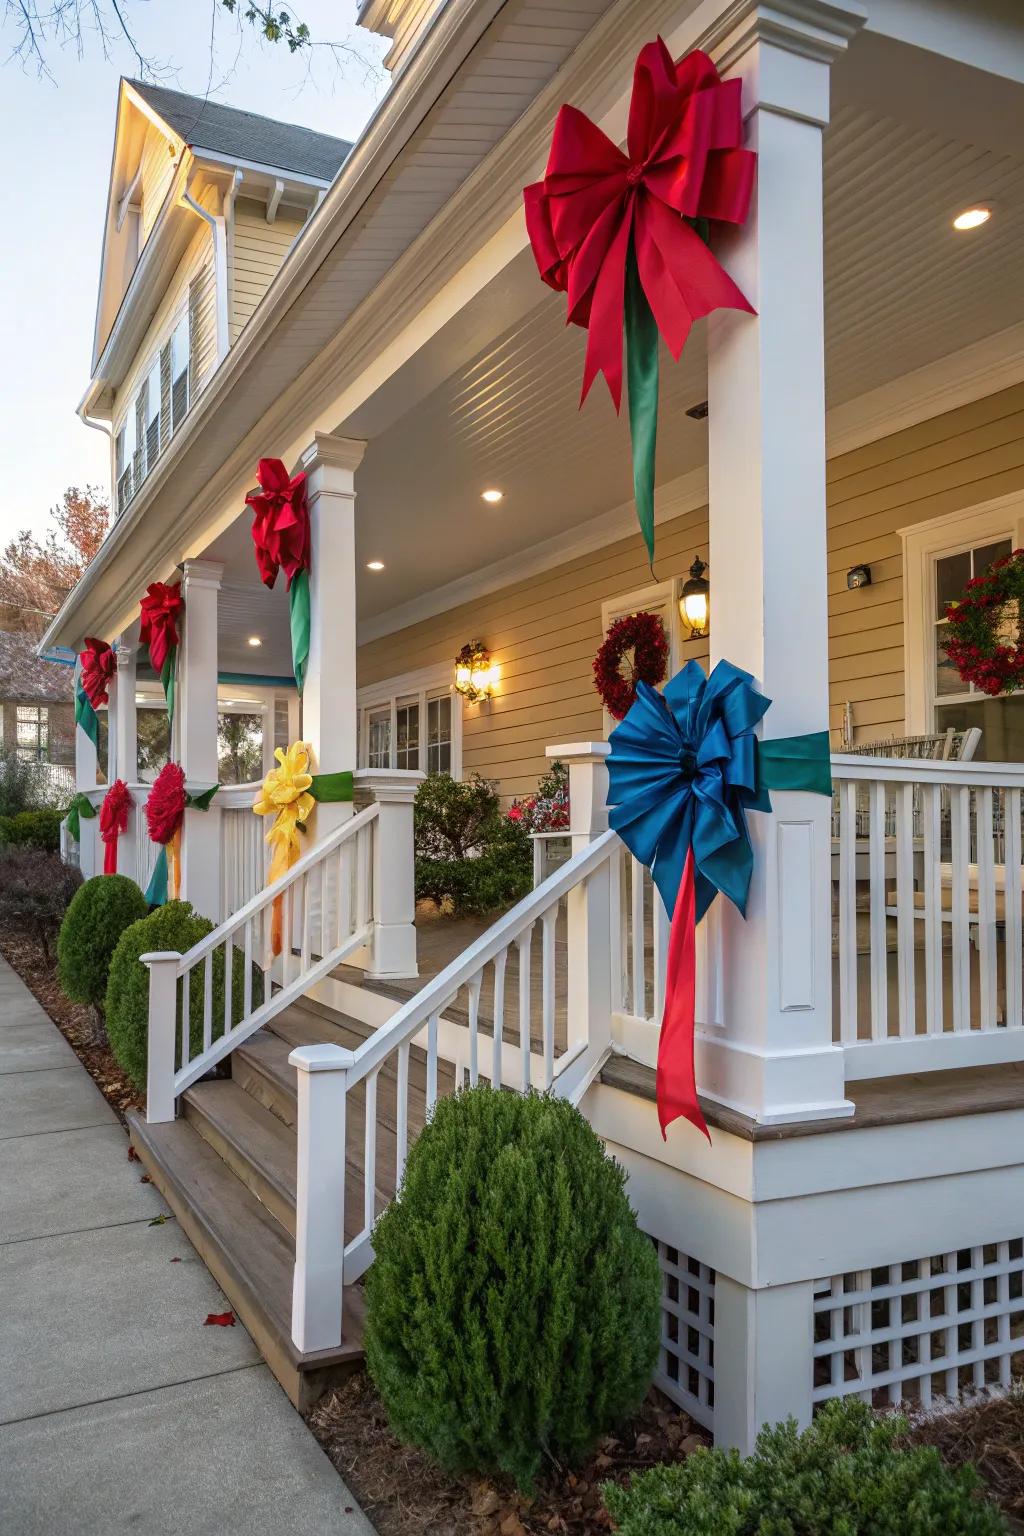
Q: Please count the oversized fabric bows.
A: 8